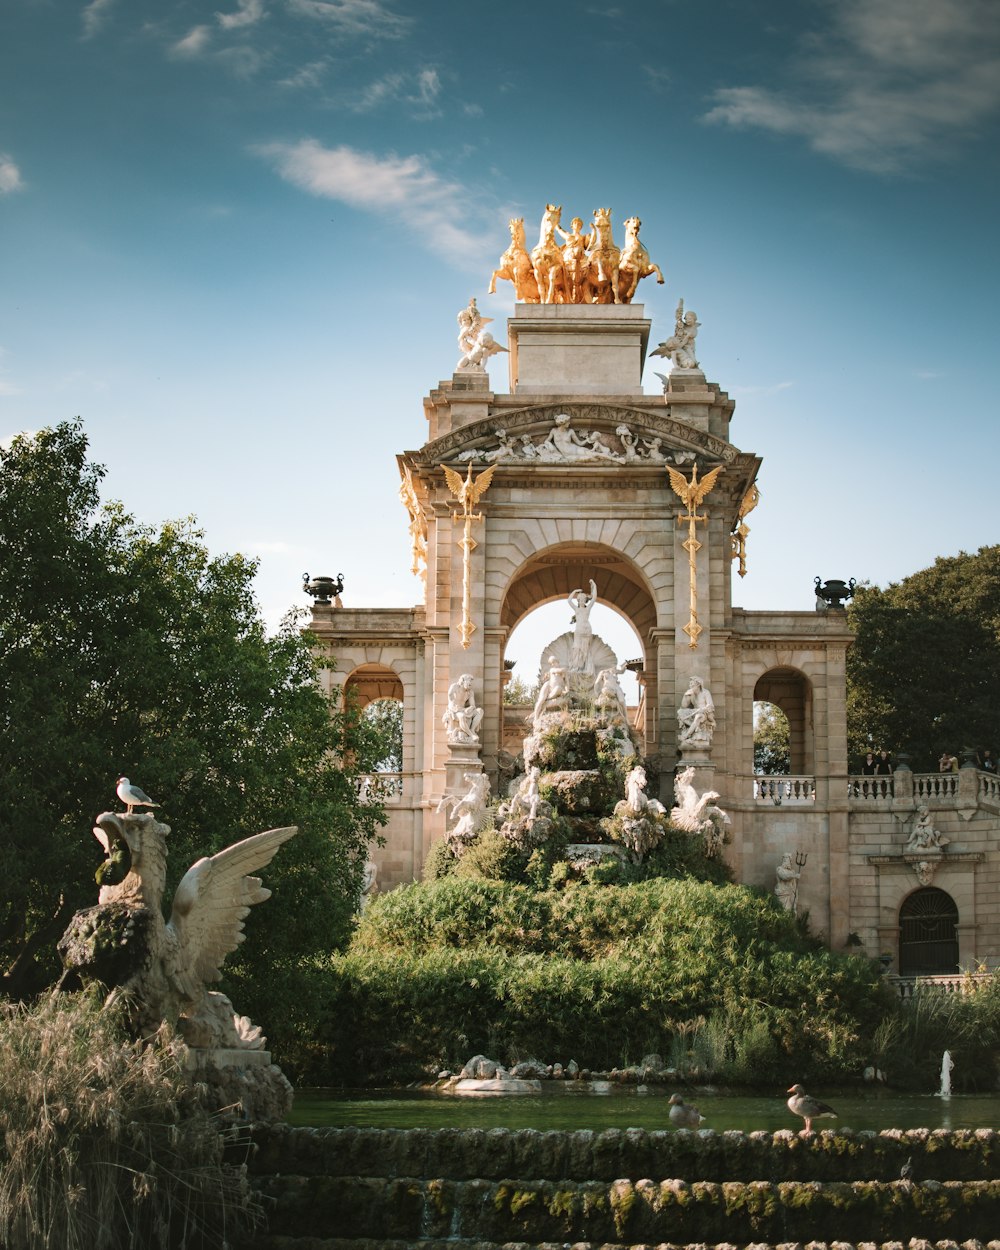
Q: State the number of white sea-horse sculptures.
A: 4